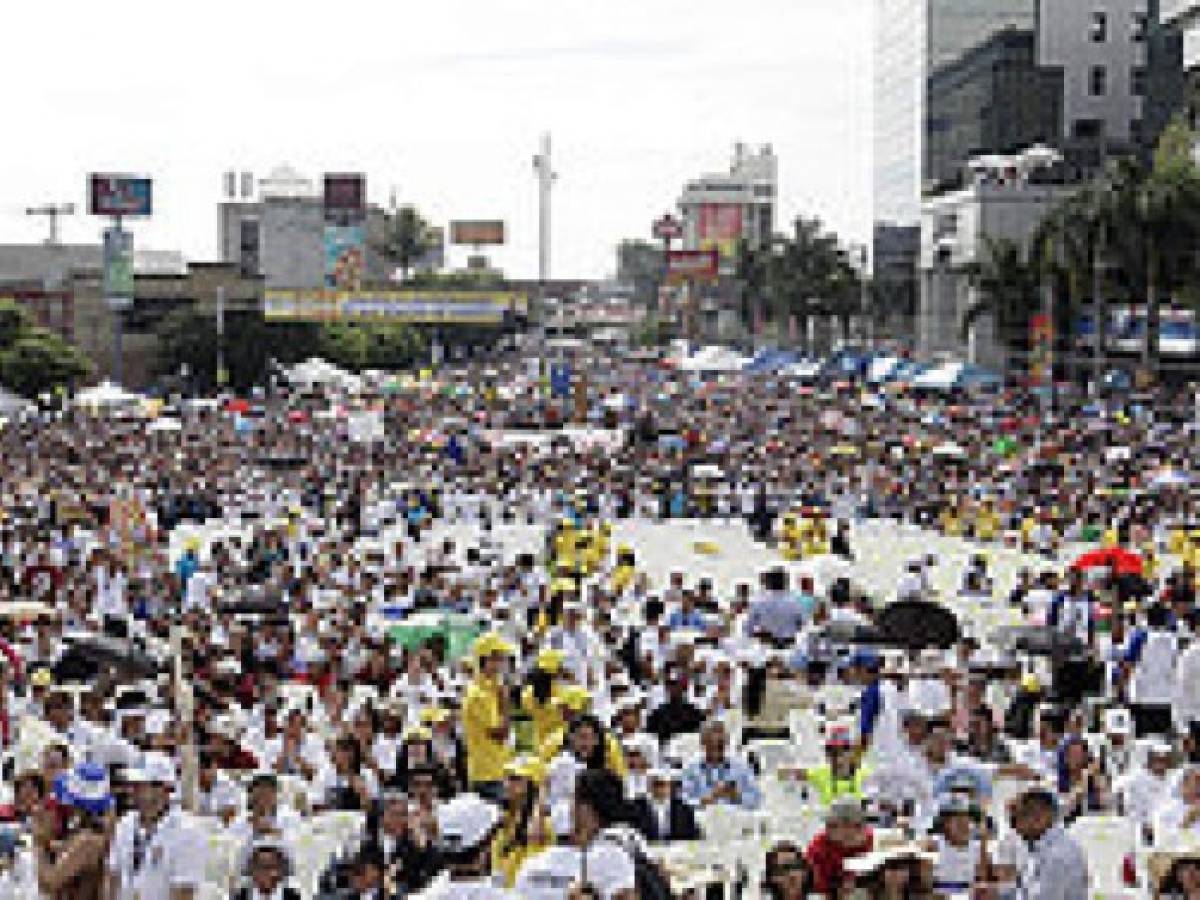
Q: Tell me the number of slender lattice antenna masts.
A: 1